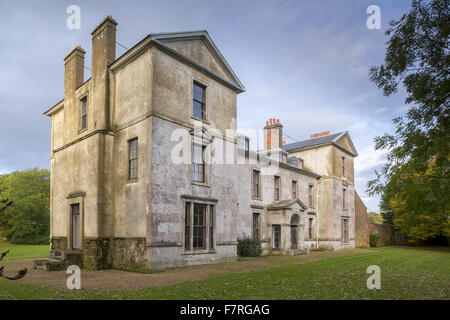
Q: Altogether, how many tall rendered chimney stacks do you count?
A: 2